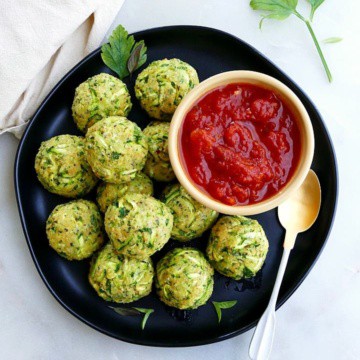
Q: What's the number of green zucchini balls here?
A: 12